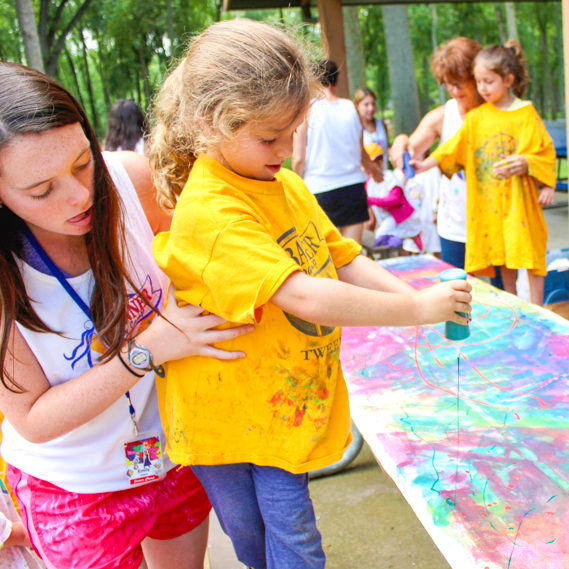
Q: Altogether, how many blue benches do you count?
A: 1